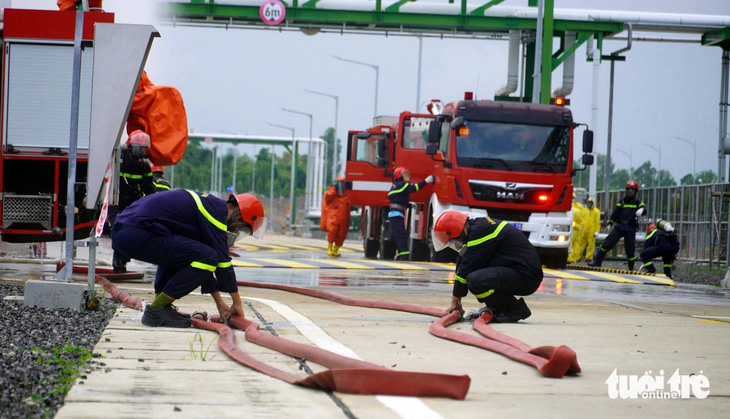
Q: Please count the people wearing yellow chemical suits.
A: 2